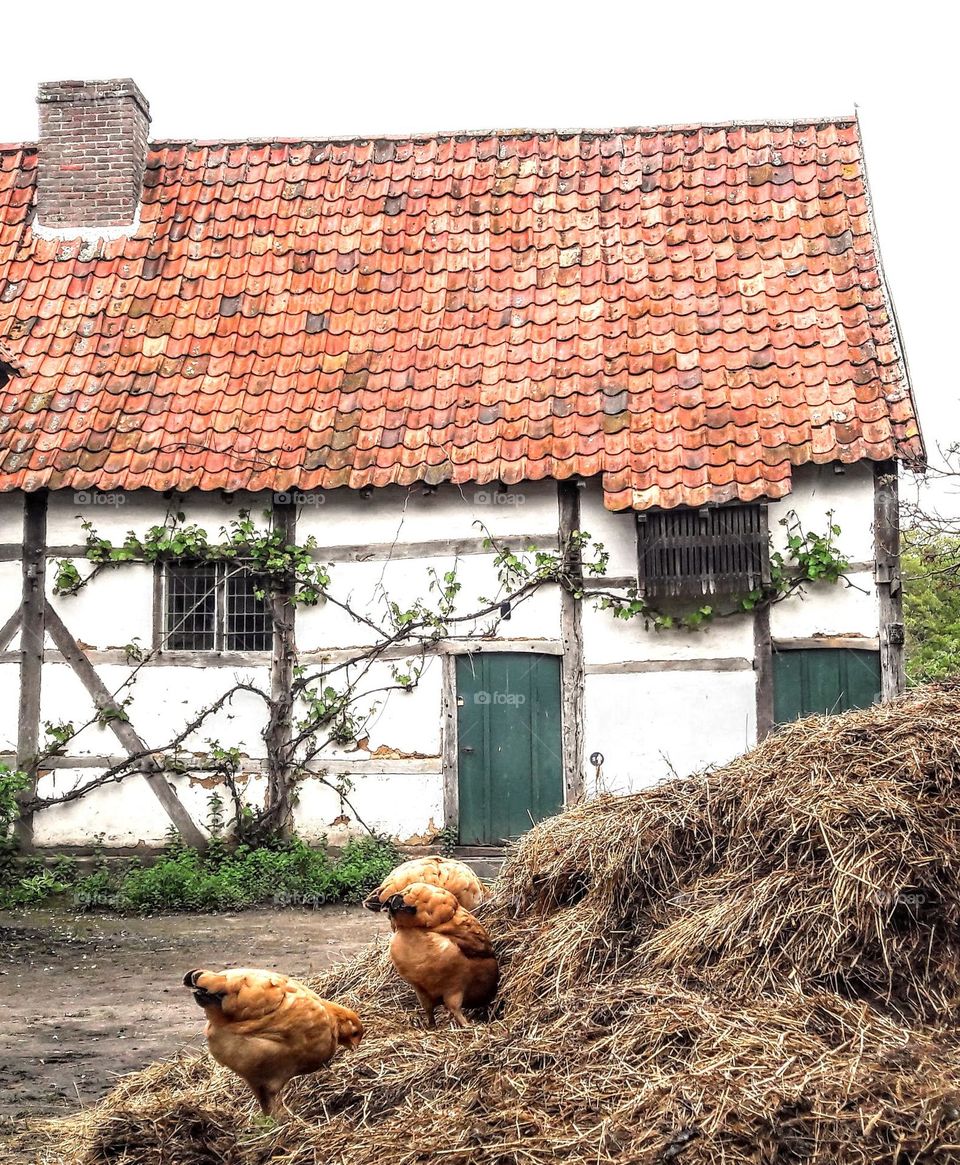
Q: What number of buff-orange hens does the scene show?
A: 3